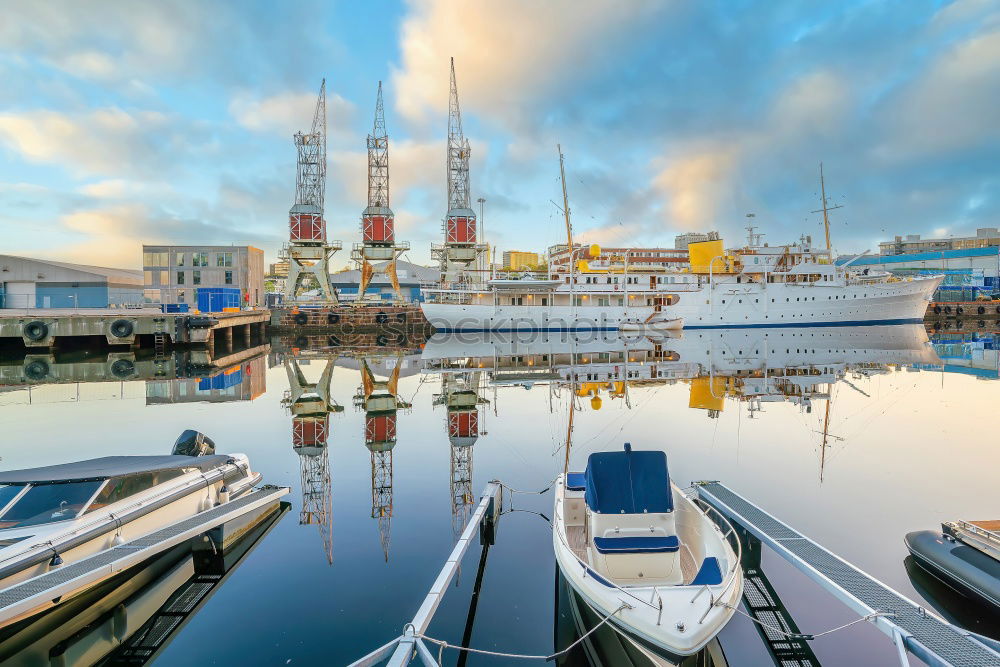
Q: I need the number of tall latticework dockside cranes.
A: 3